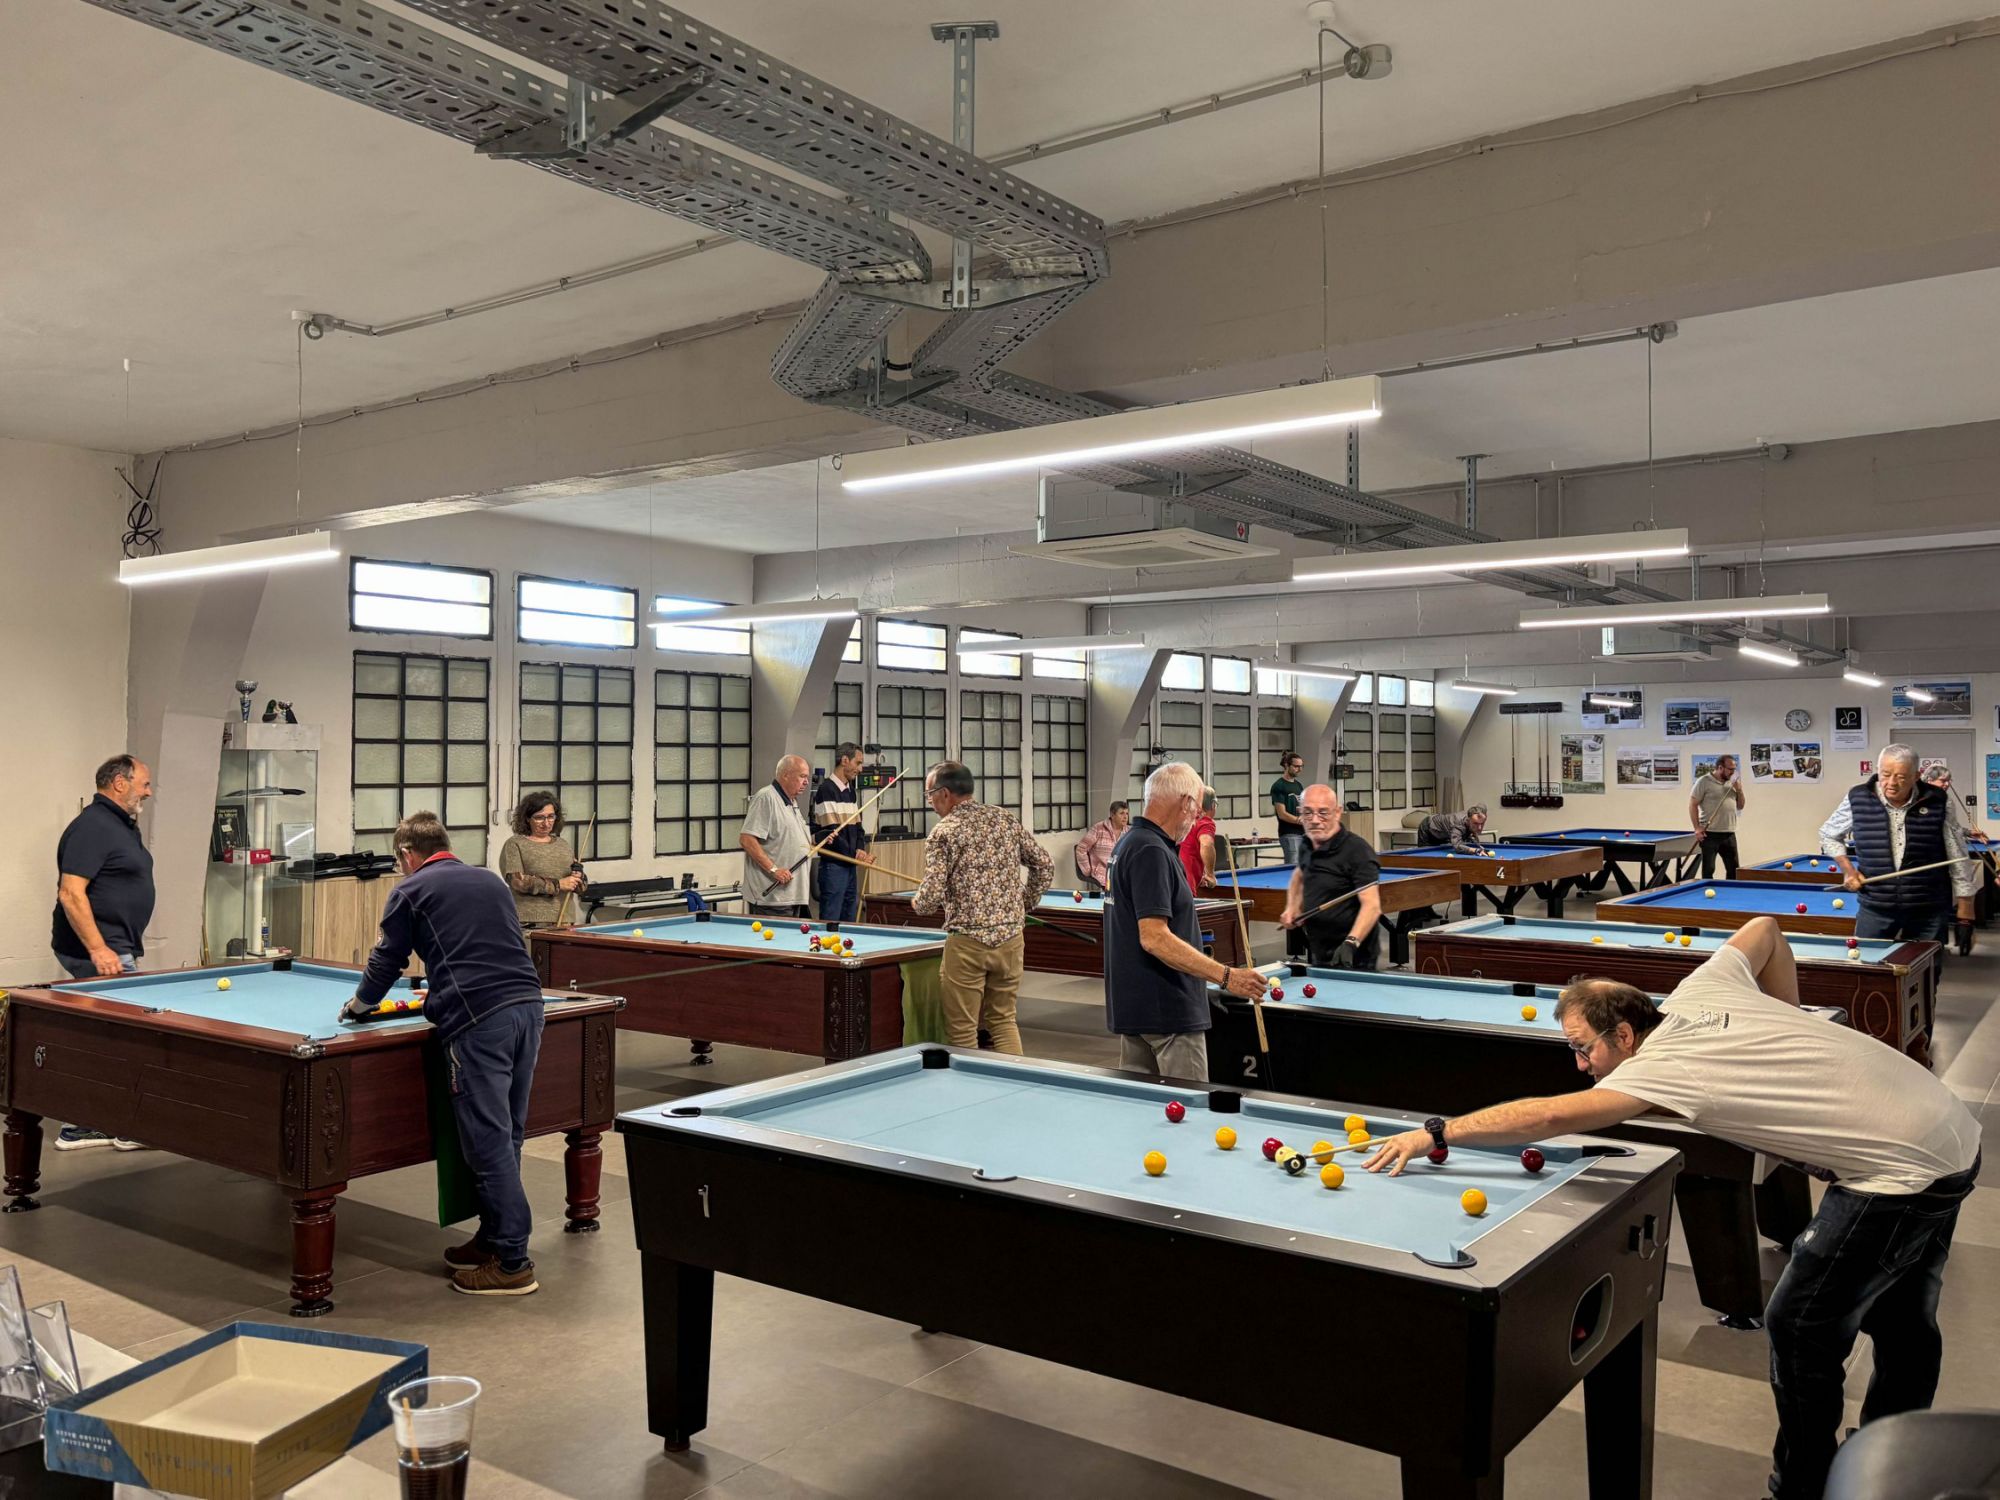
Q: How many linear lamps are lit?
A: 12